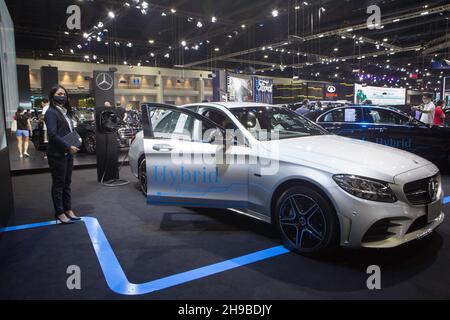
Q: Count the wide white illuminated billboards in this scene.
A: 1